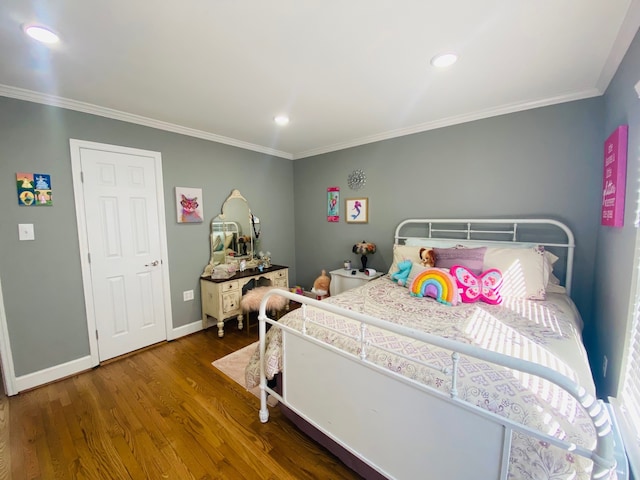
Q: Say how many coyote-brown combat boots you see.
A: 0